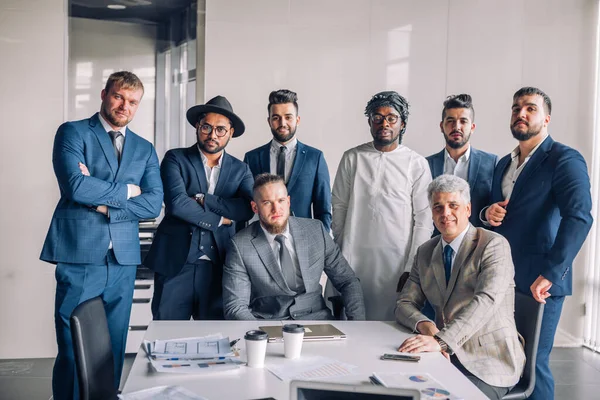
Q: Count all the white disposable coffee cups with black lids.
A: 2